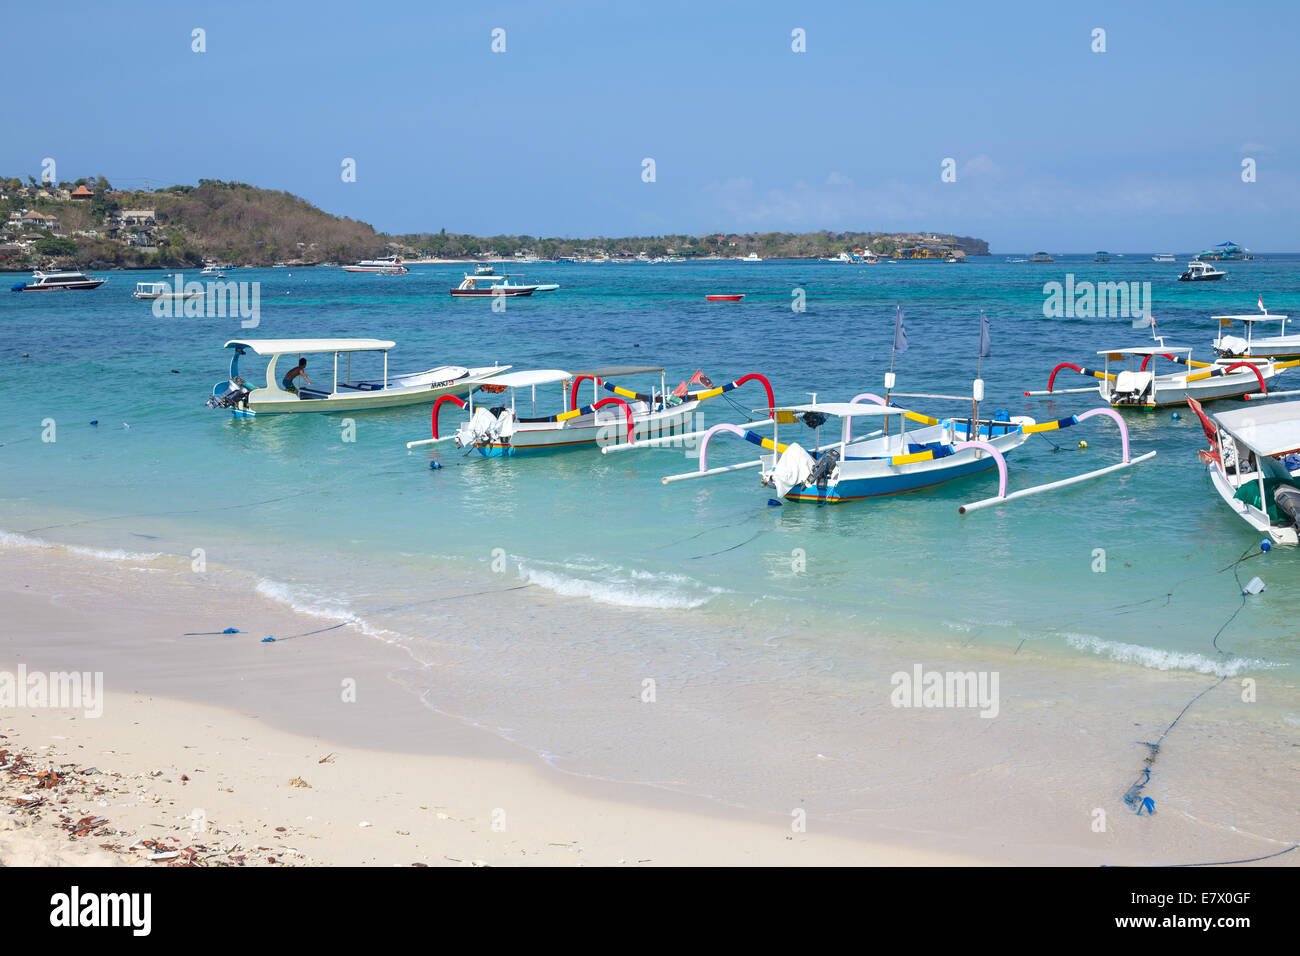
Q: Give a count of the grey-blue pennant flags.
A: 2